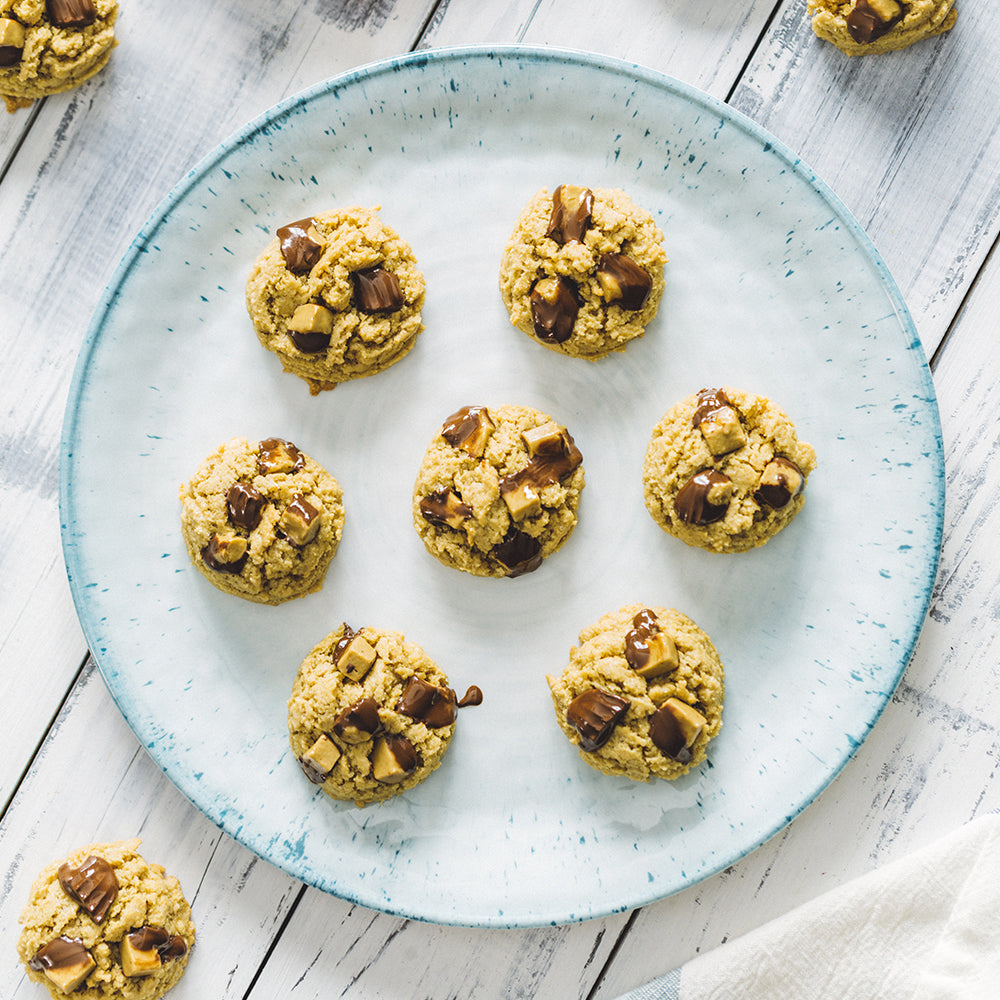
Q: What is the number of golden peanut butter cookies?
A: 10